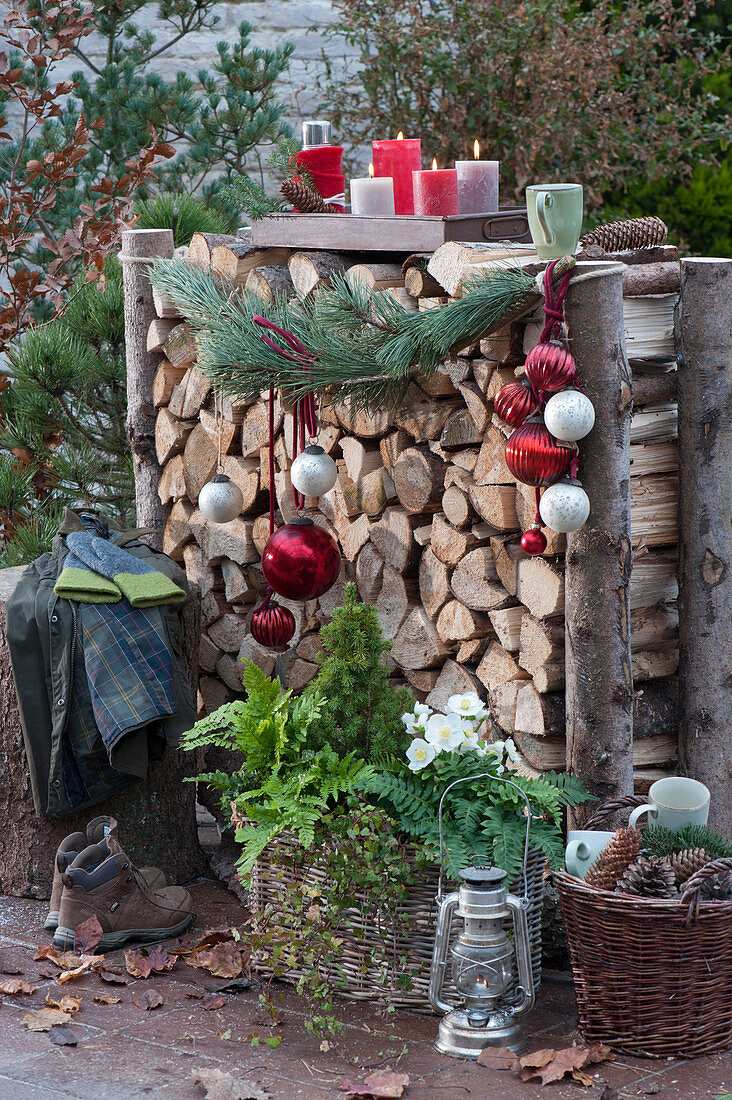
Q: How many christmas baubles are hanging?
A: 10